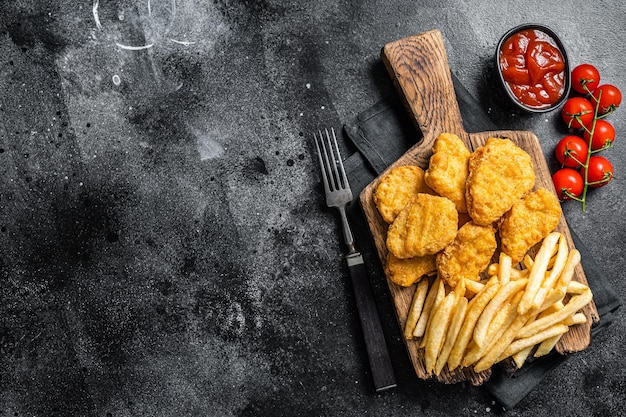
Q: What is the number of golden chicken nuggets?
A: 7